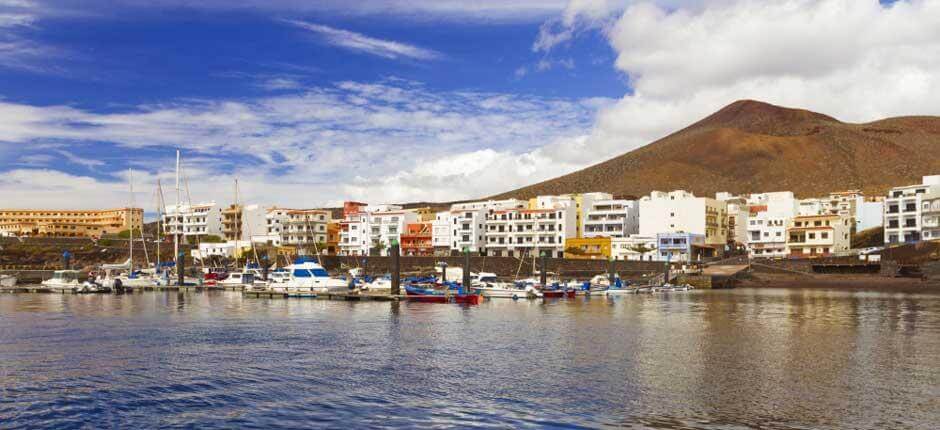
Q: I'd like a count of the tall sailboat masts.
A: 4